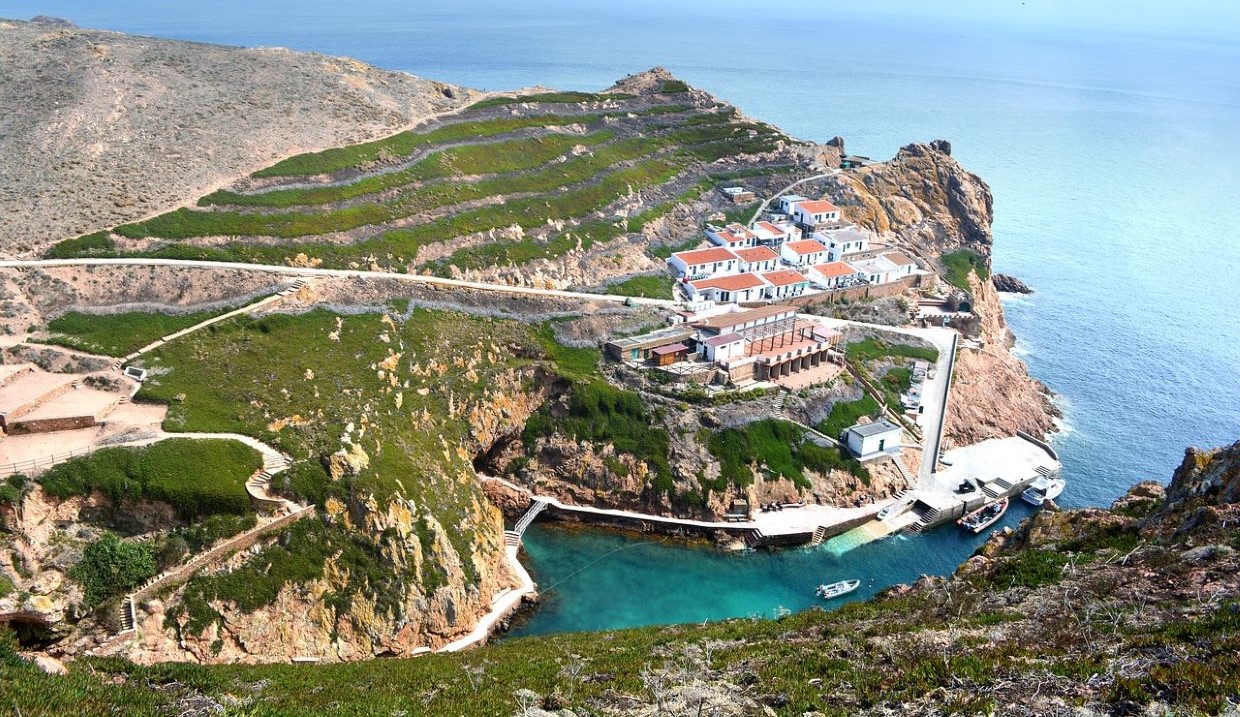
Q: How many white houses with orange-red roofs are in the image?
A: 9